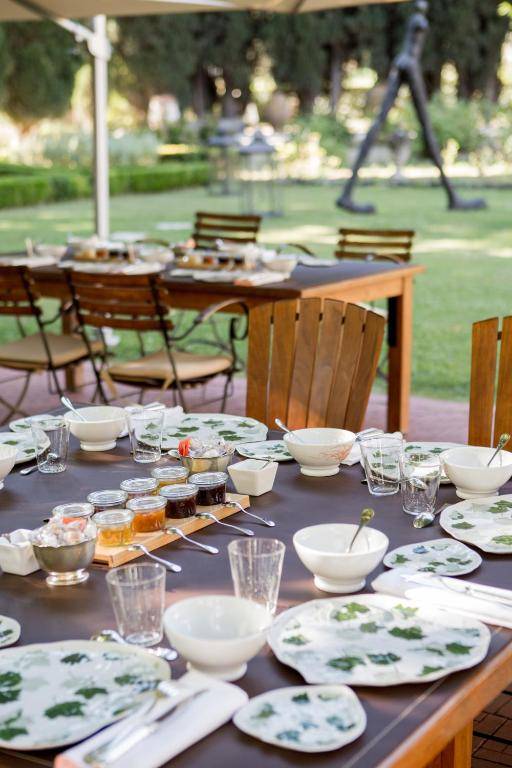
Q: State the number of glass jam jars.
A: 8